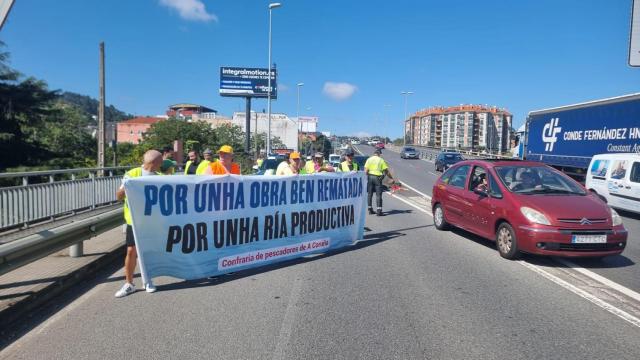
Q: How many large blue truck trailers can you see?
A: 1